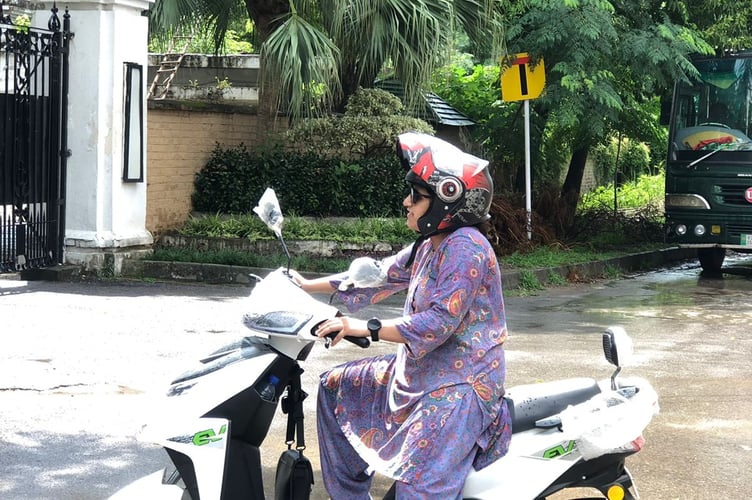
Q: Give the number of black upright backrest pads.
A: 1